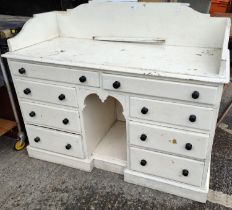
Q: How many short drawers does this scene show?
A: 6